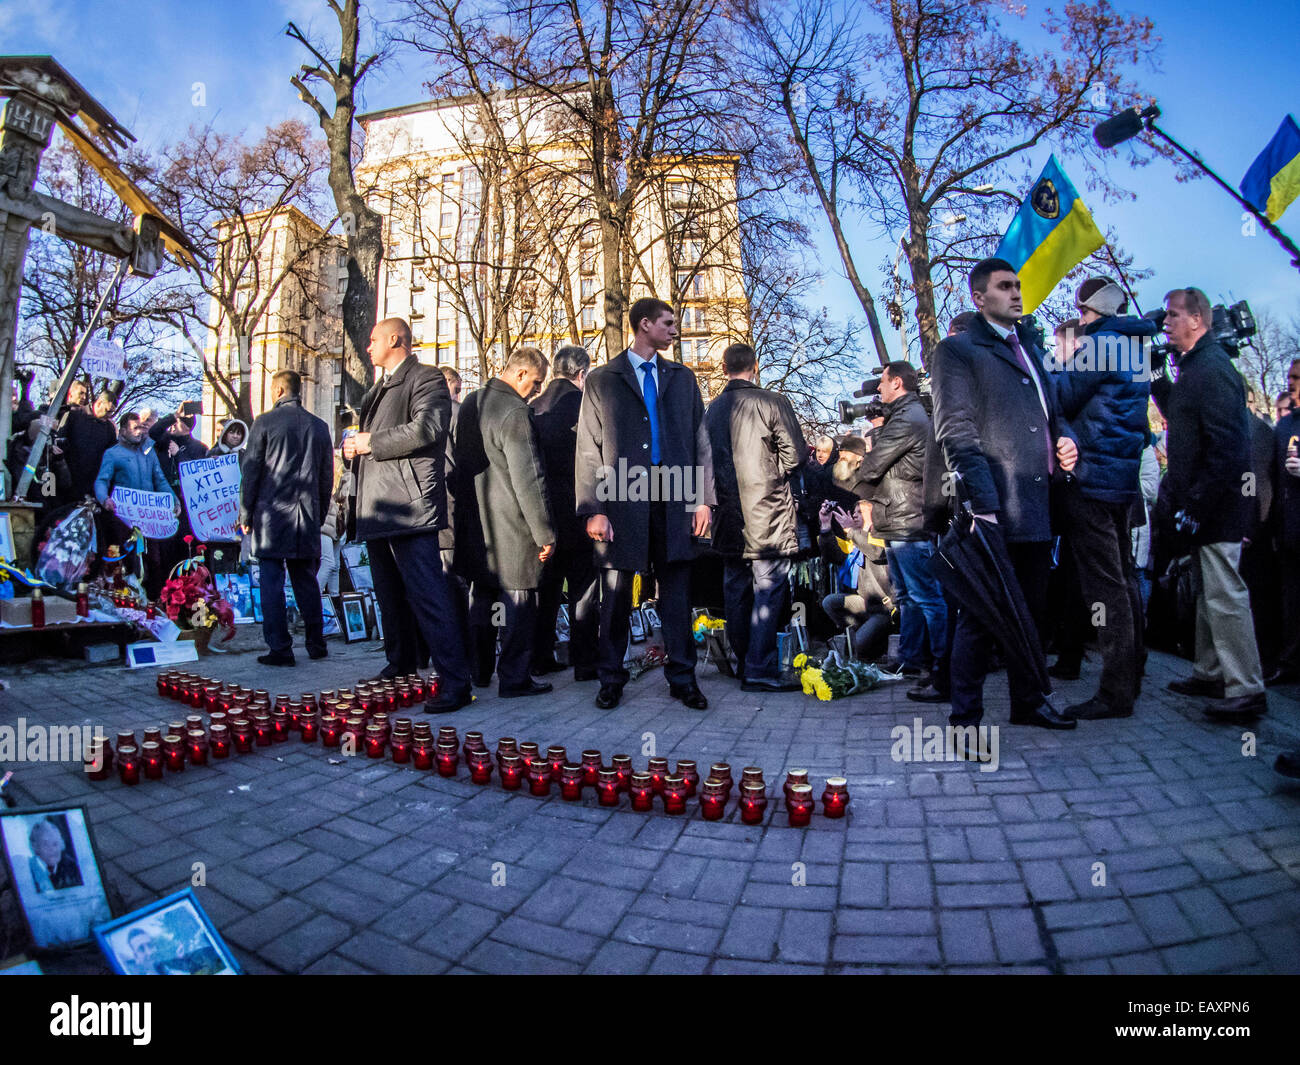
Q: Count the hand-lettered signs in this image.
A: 3